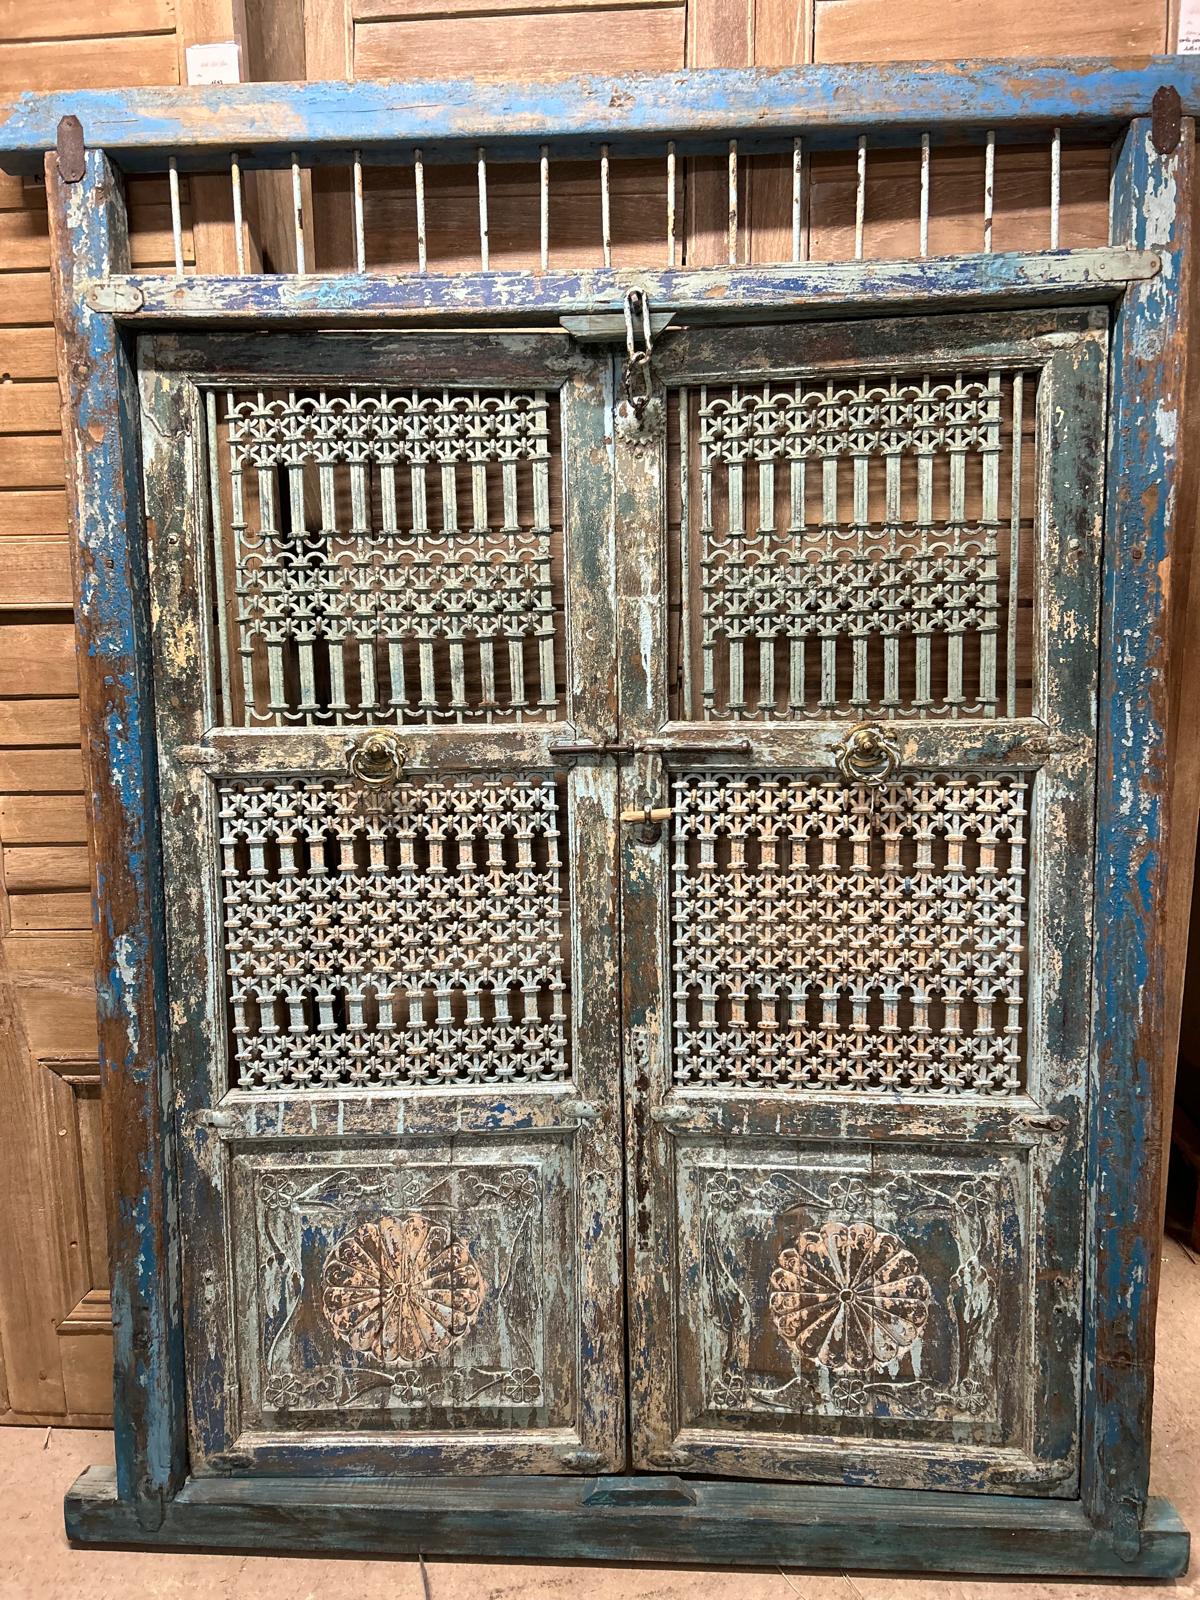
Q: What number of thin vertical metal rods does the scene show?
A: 15